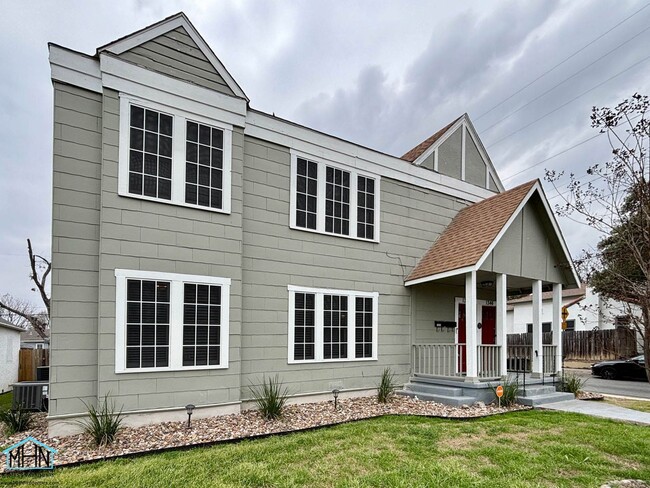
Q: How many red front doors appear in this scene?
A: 2